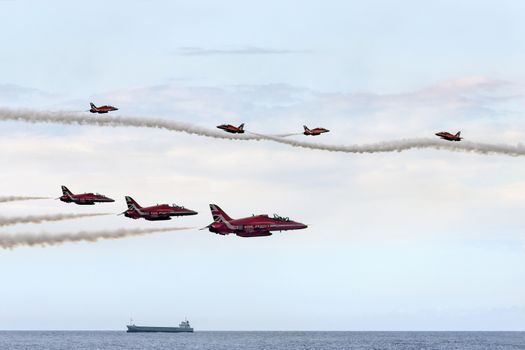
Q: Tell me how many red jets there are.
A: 7